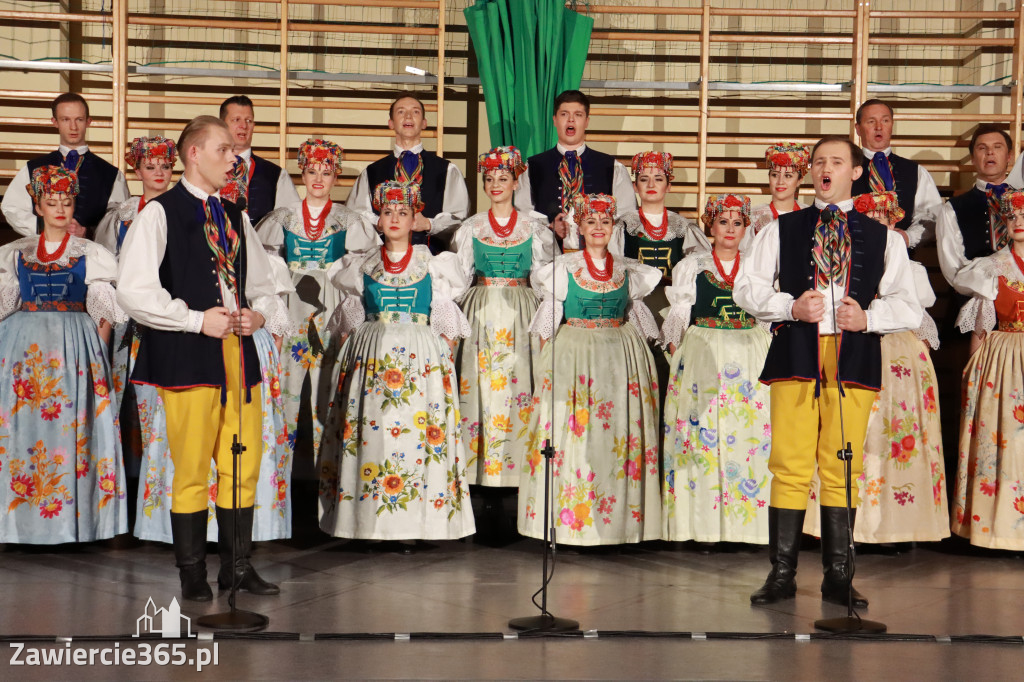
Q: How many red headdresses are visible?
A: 12